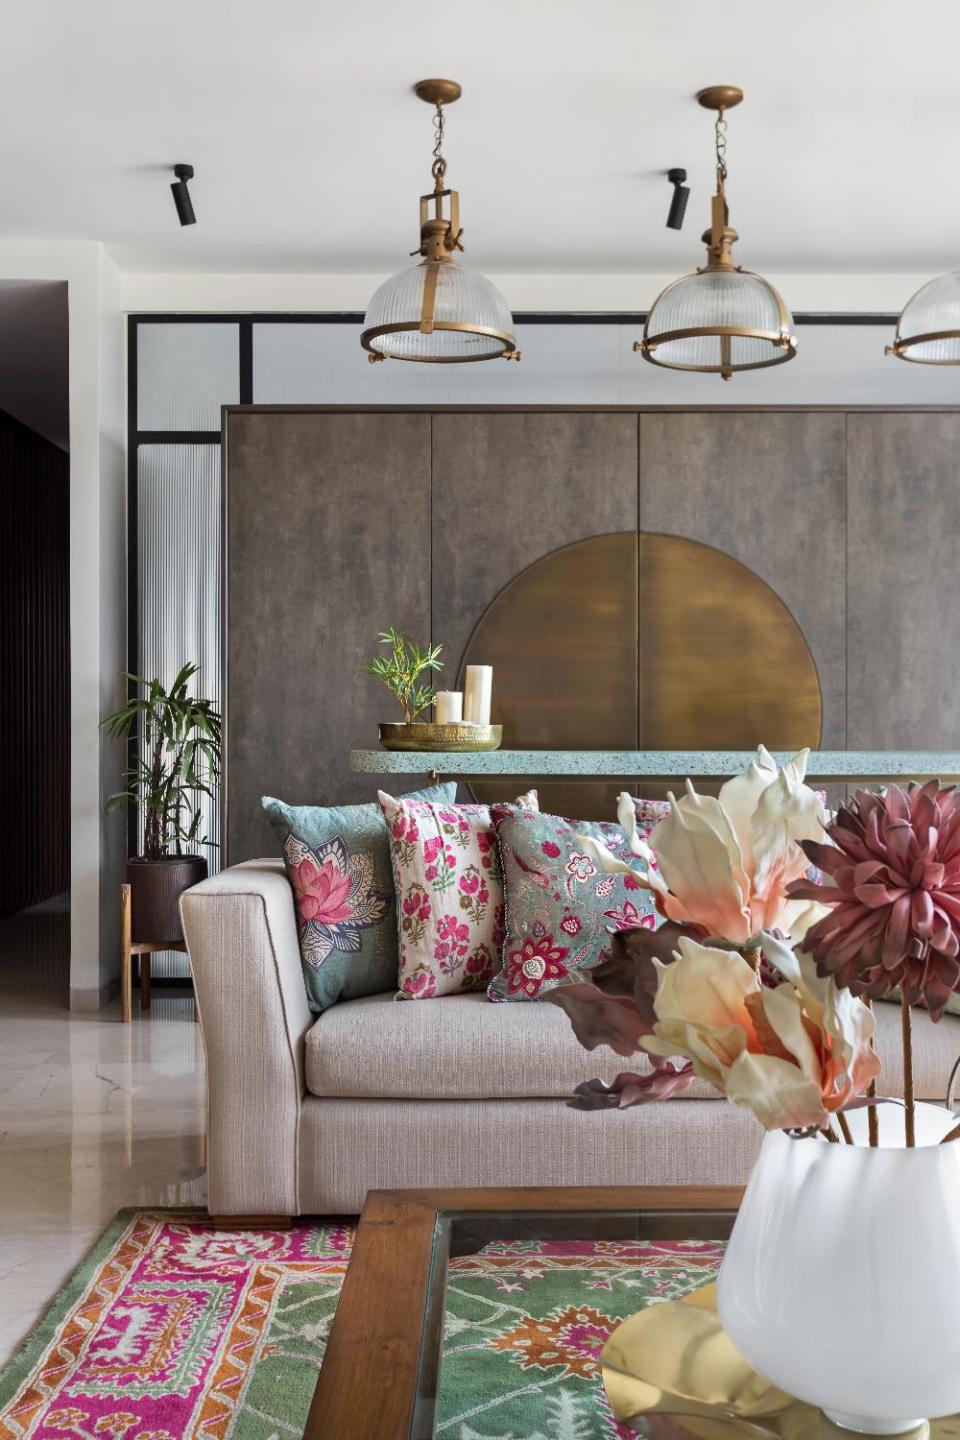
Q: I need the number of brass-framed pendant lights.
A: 3